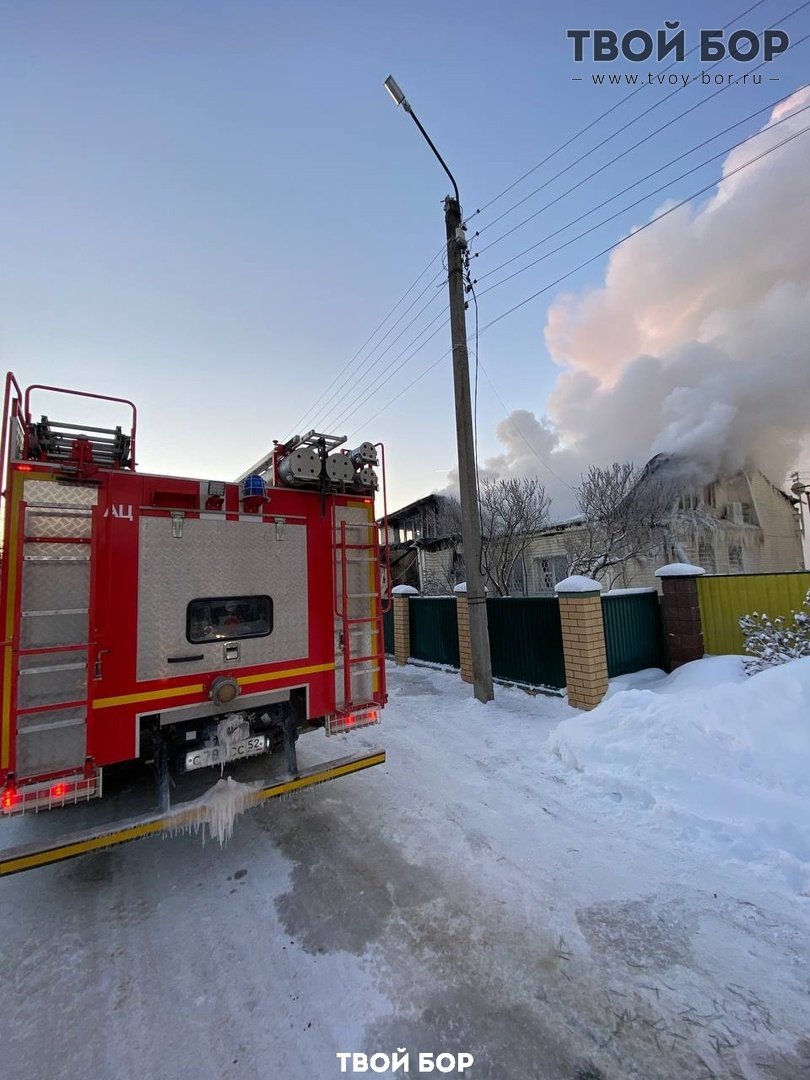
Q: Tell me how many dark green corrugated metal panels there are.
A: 4